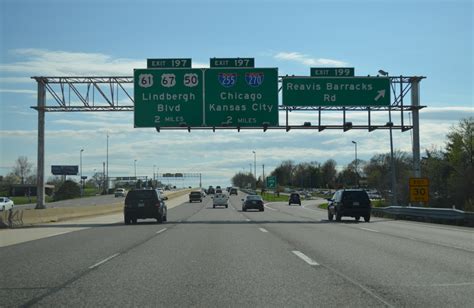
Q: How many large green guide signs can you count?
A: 3